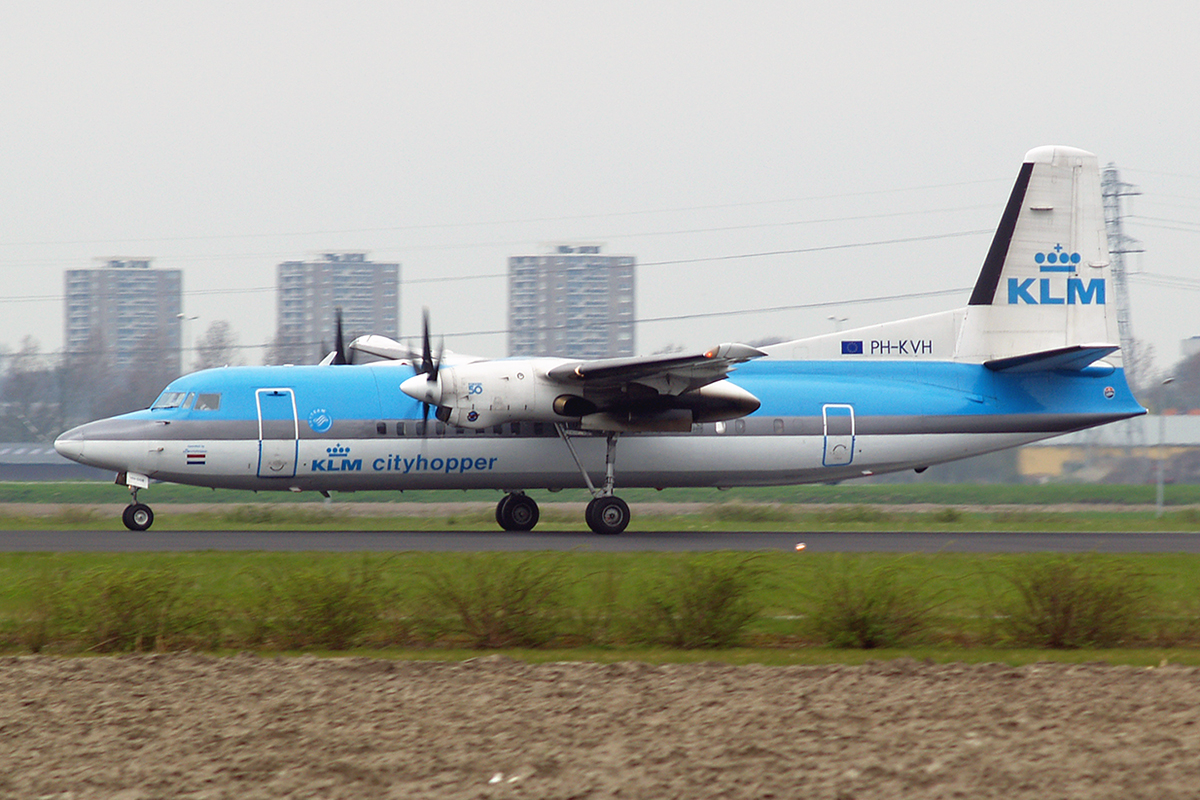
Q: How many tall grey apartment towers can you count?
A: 3